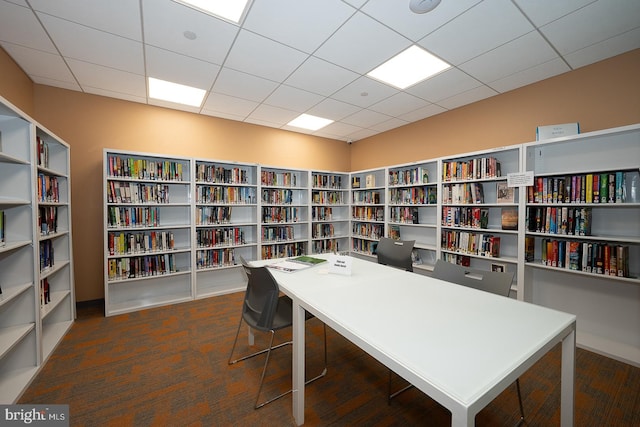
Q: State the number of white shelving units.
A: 10